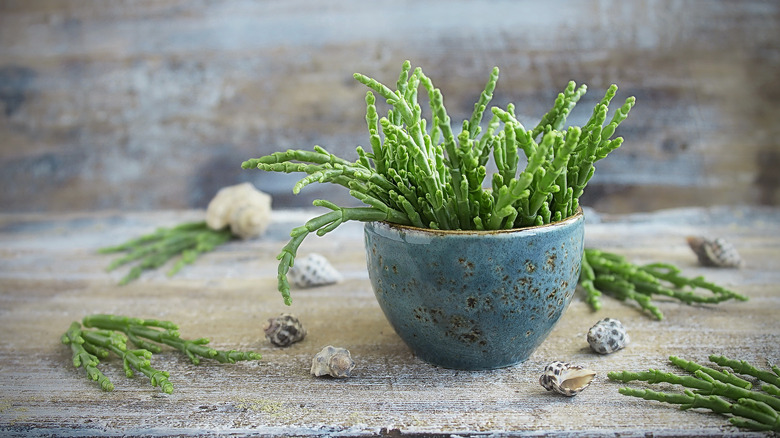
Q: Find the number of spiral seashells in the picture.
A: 7